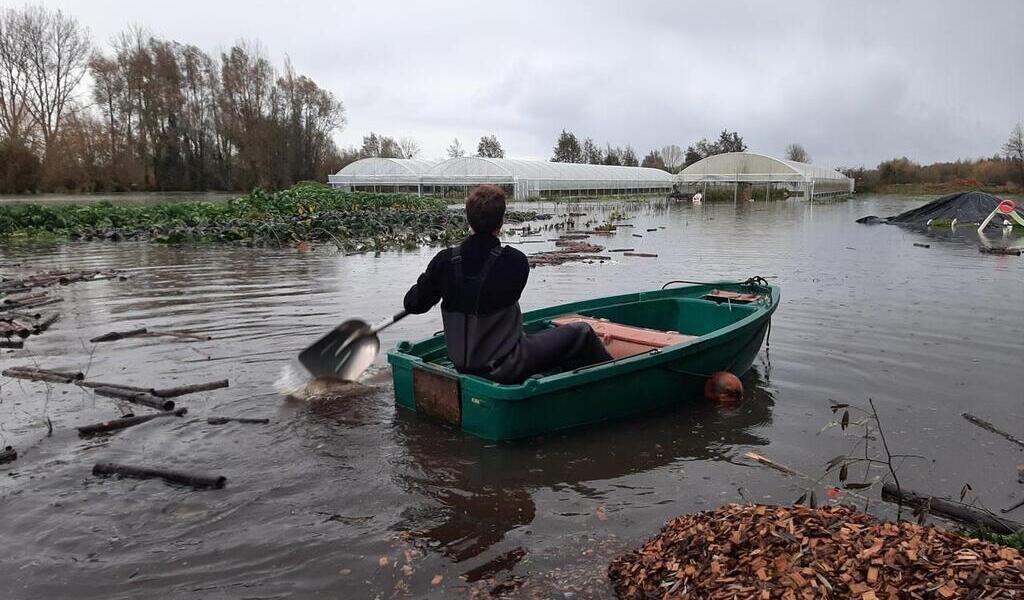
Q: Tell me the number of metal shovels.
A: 1